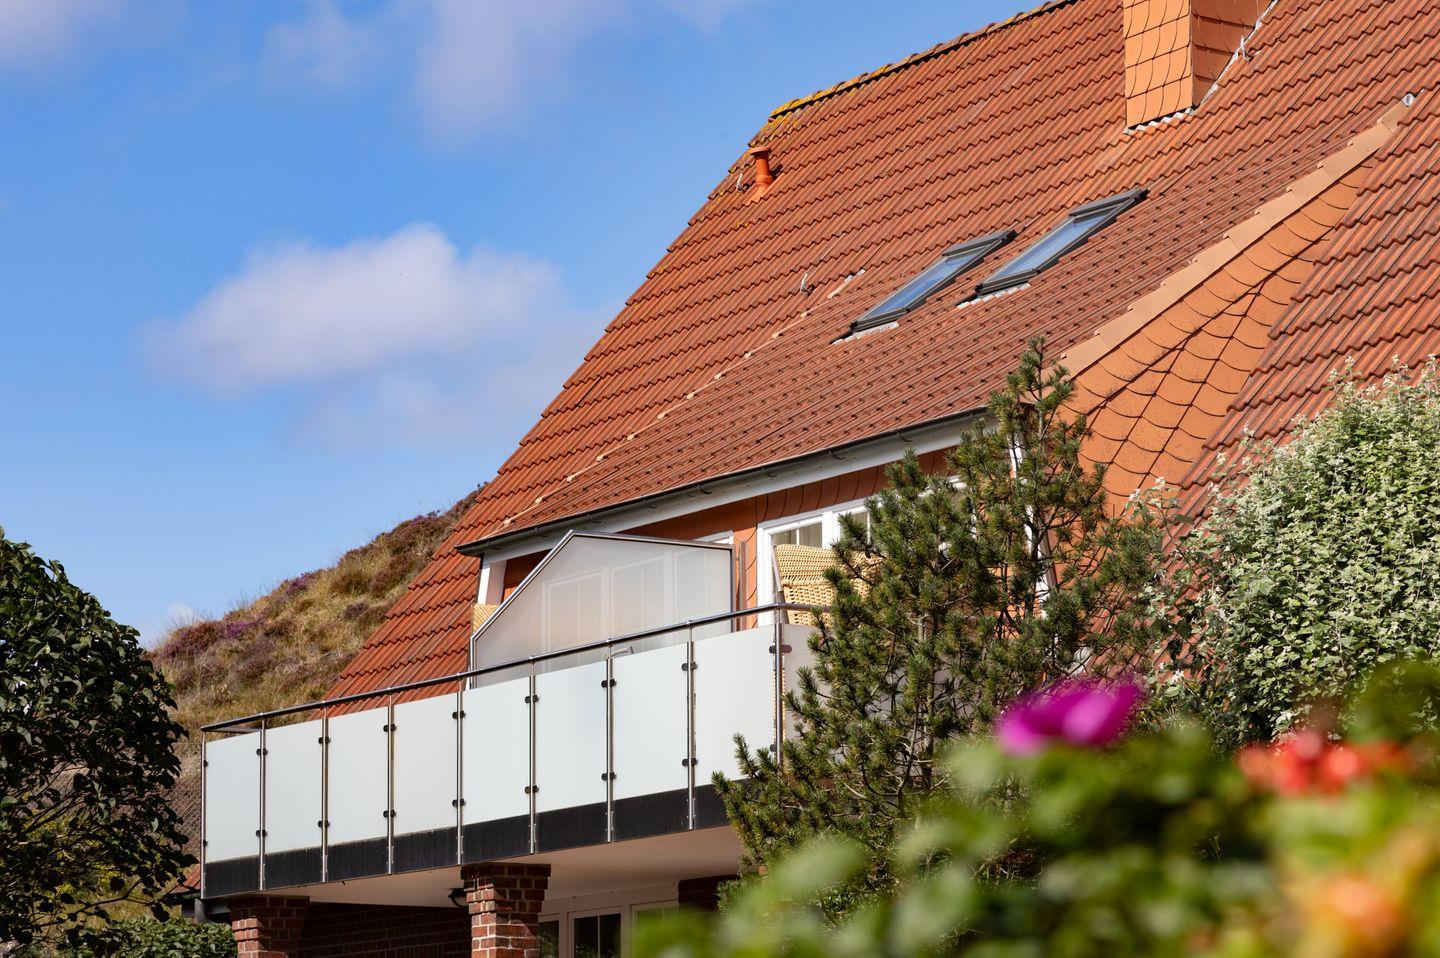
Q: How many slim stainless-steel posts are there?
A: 9